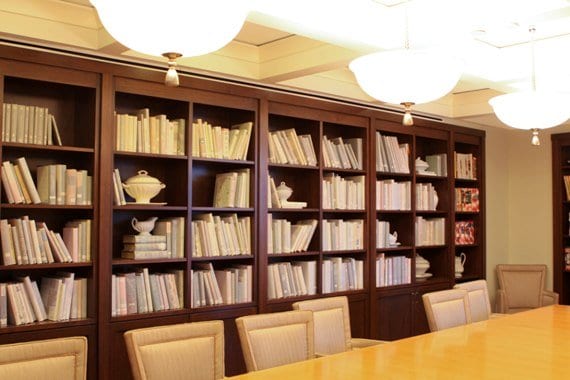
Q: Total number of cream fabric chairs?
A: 7